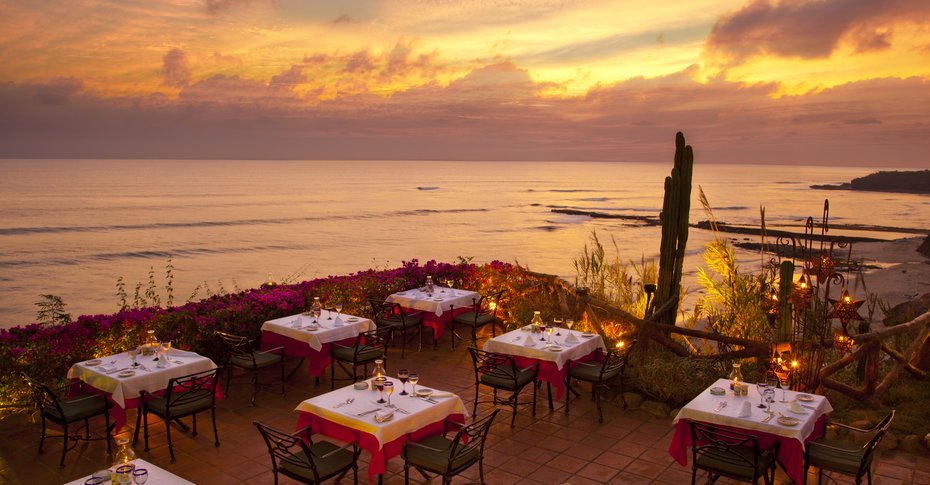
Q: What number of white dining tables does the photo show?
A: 7